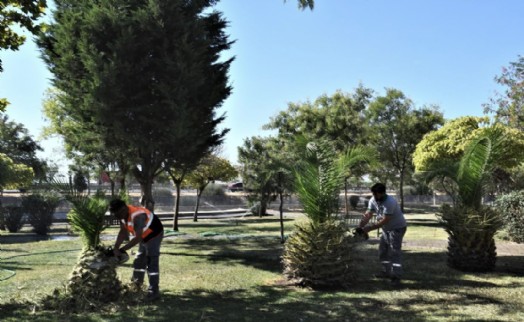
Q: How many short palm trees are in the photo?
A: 3